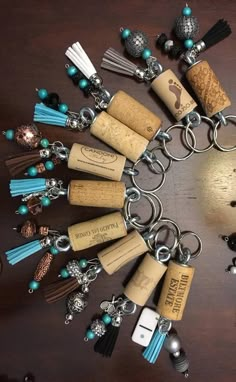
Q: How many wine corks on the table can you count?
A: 10